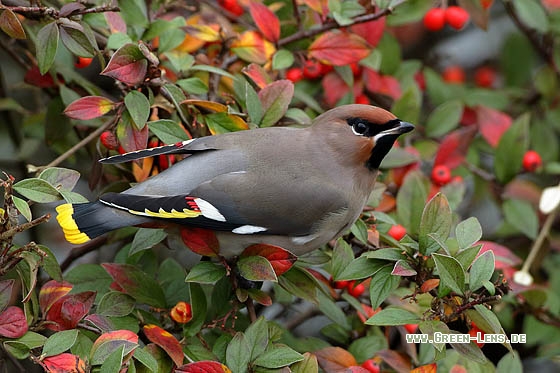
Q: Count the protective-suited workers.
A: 0